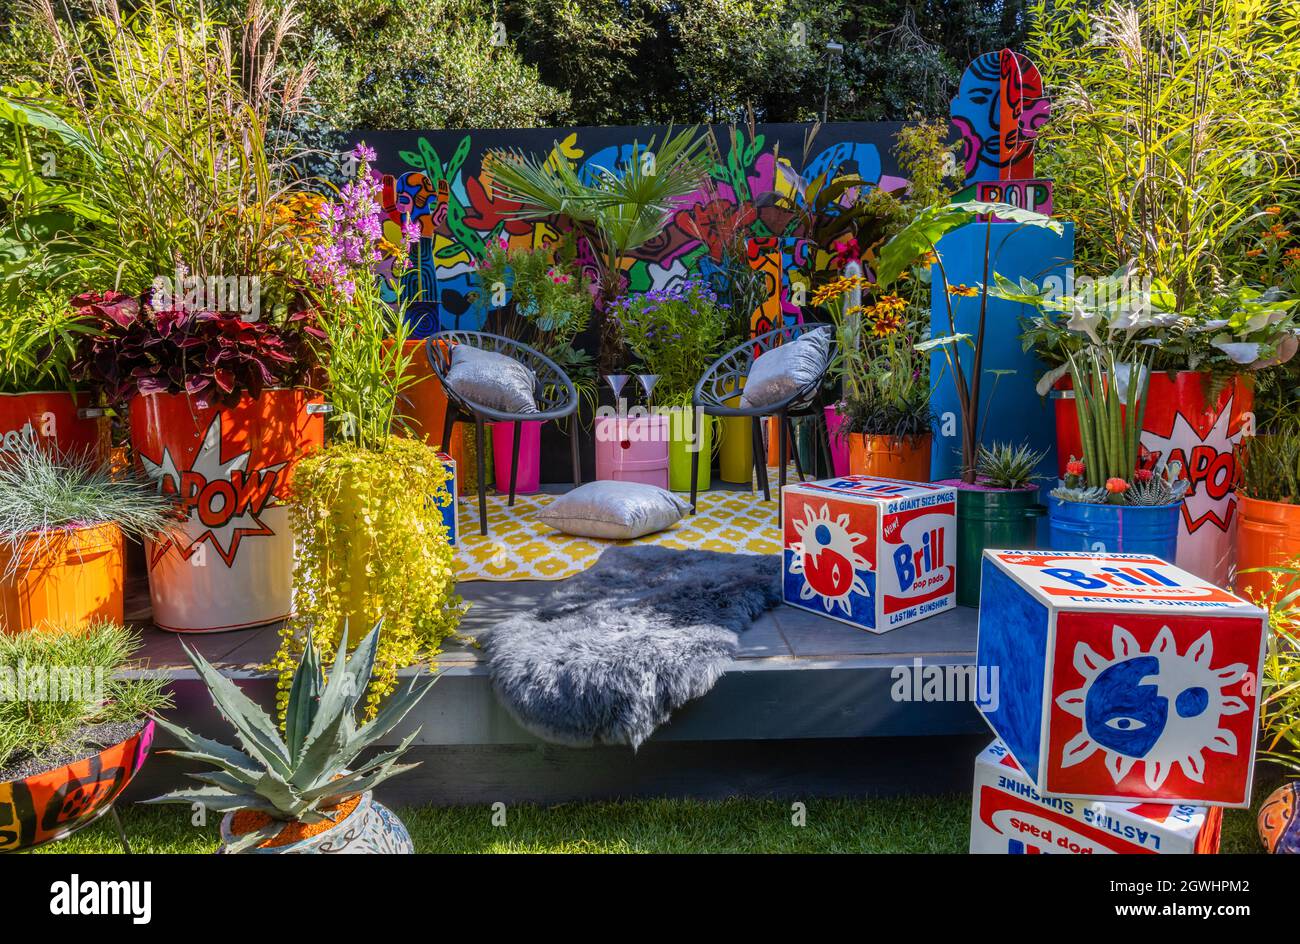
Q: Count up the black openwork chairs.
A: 2